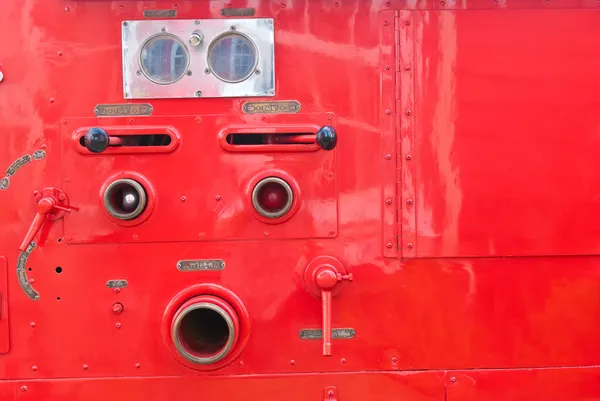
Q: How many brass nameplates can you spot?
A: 11